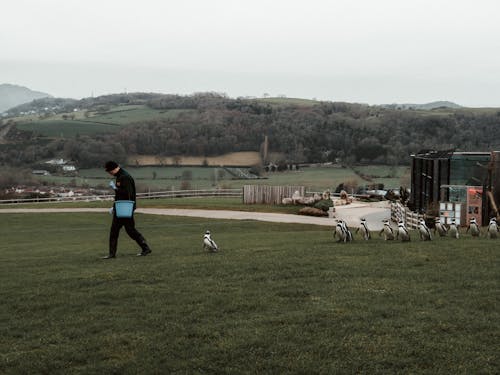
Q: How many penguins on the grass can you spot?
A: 11